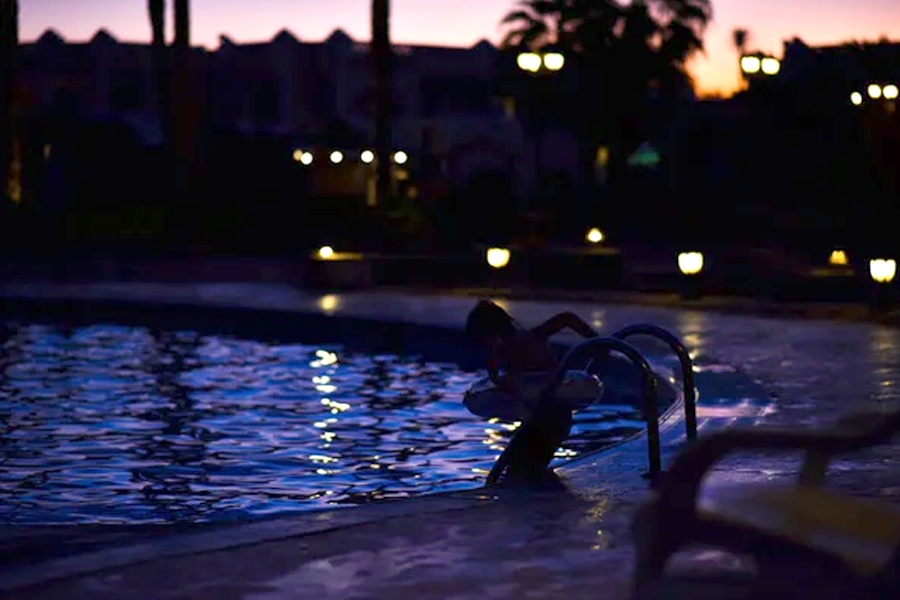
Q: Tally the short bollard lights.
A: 6